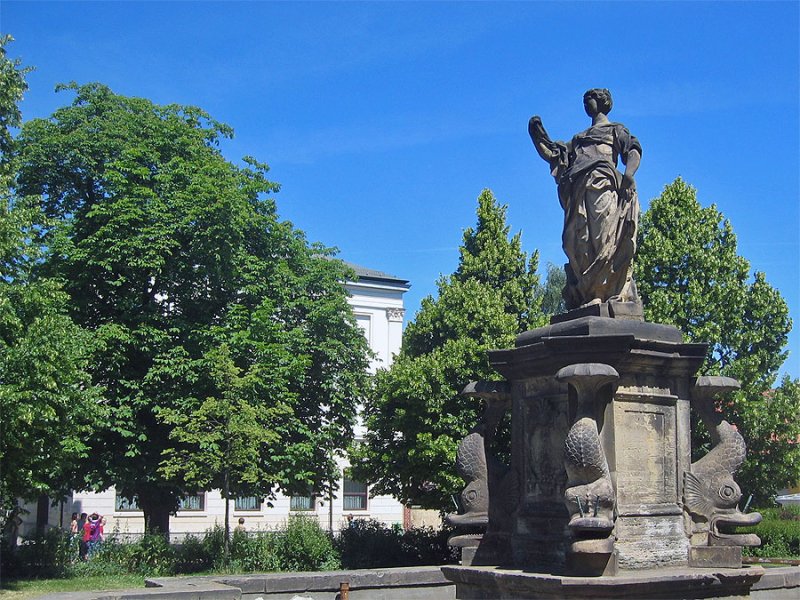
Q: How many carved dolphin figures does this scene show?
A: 3